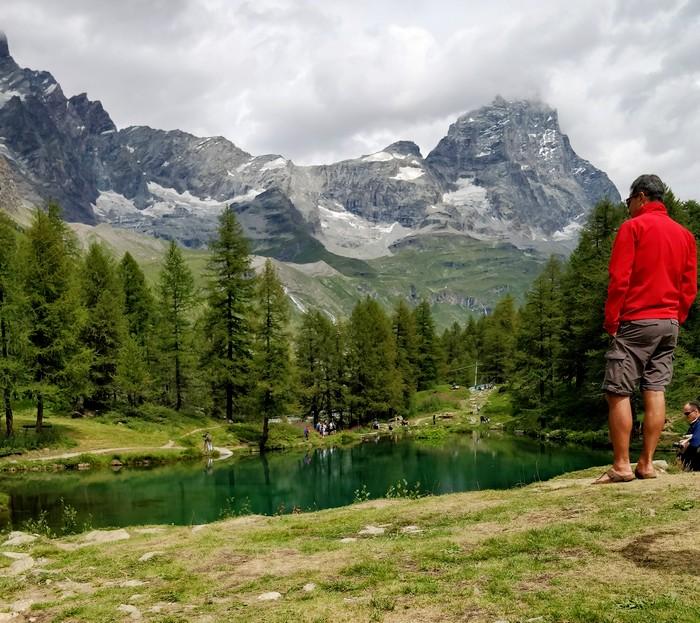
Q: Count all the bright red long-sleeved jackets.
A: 1